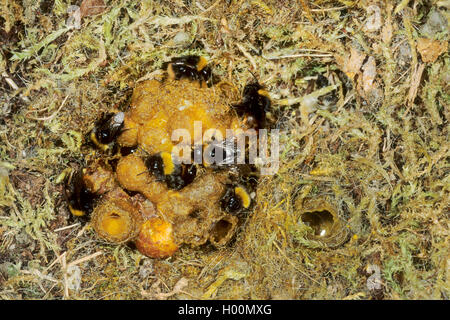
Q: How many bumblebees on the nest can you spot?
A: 7